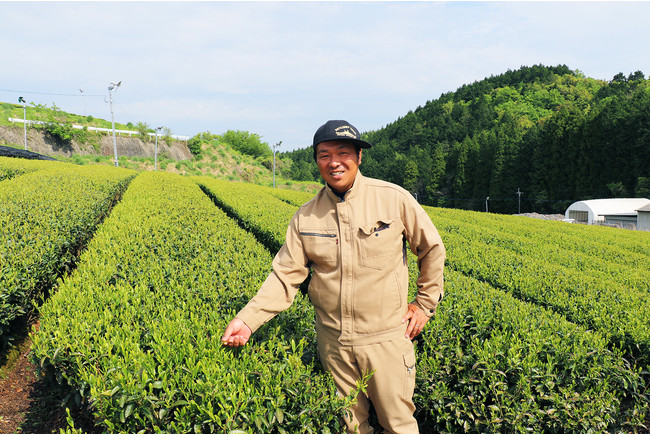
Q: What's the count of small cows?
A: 0